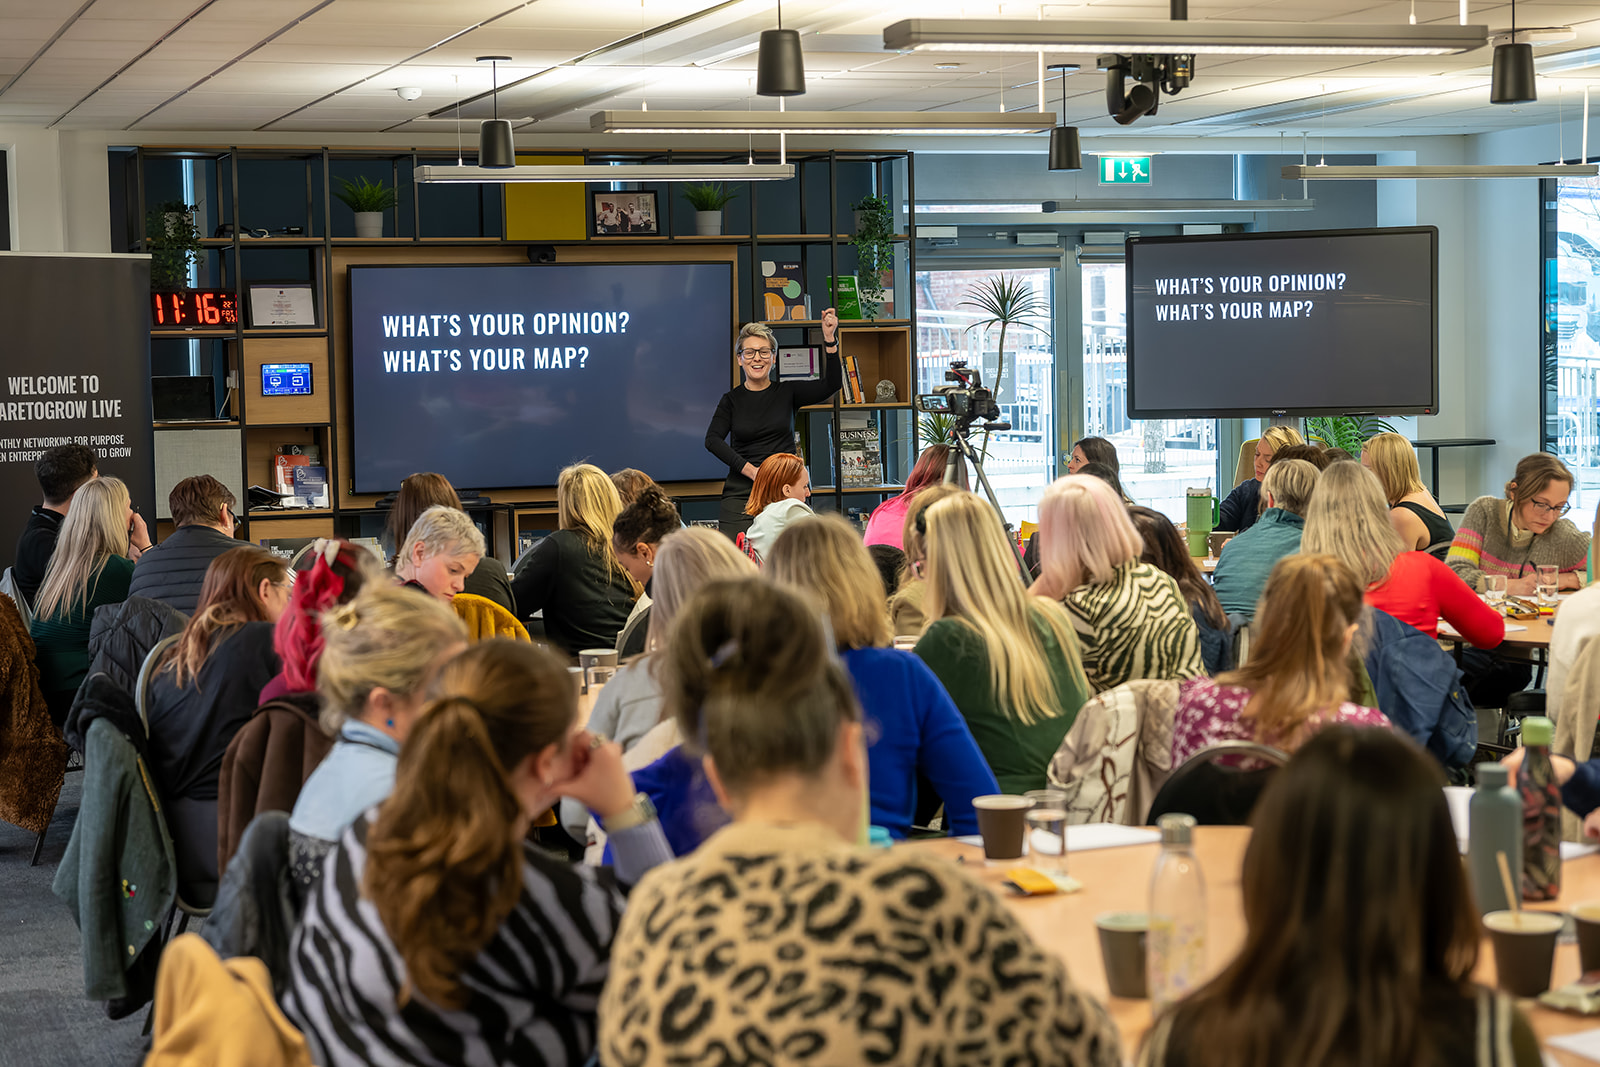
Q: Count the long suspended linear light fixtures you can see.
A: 5